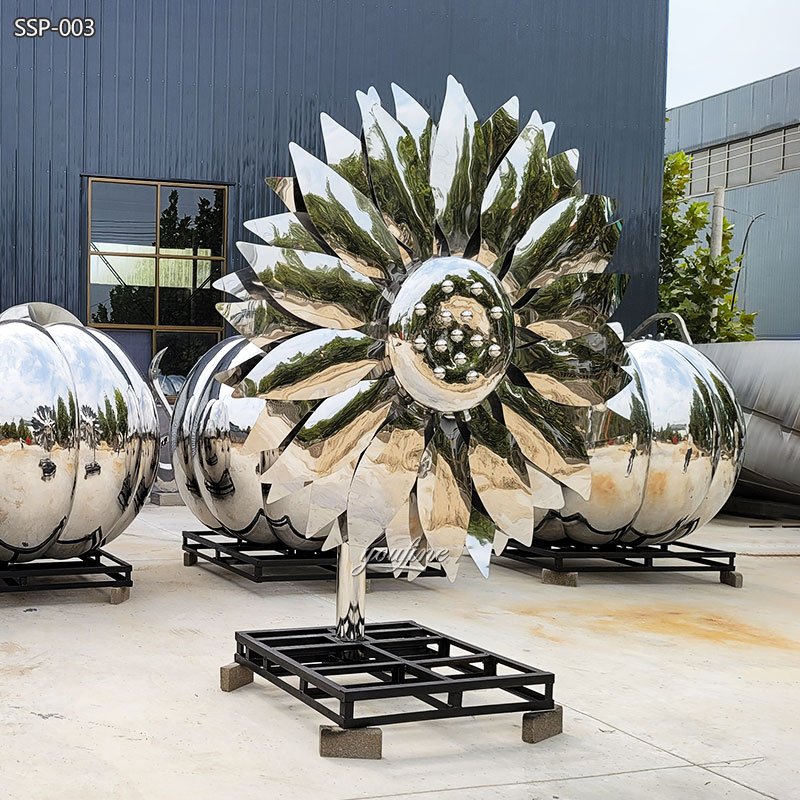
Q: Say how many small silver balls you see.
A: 14